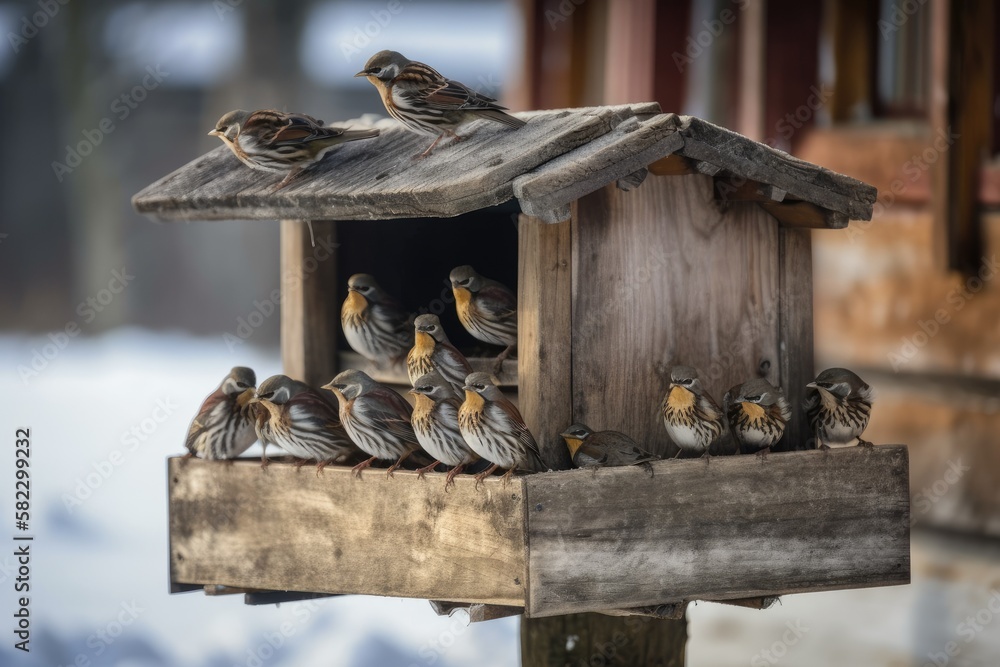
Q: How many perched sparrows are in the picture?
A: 14